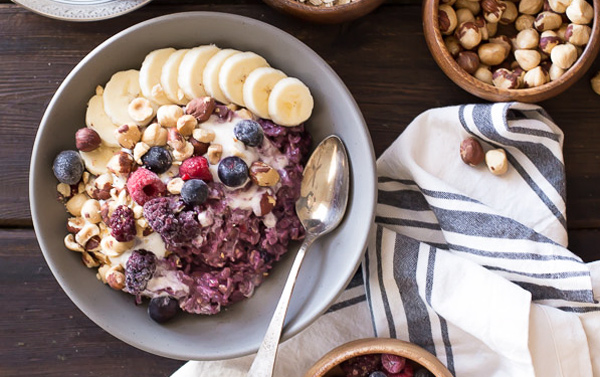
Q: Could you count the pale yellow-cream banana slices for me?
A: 10